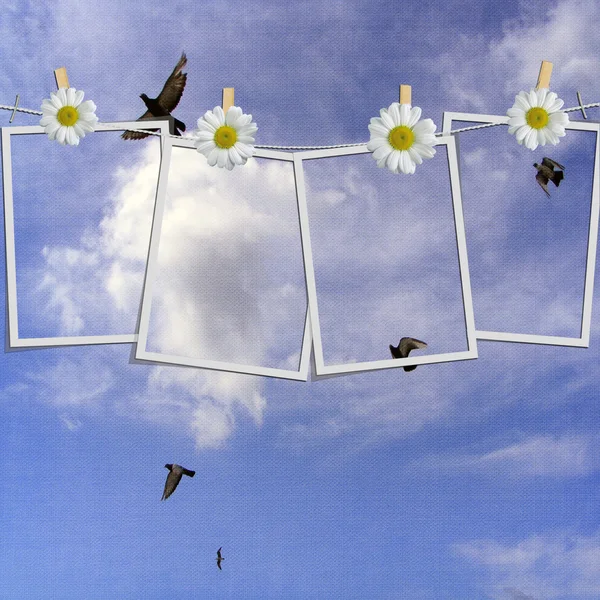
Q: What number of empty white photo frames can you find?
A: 4